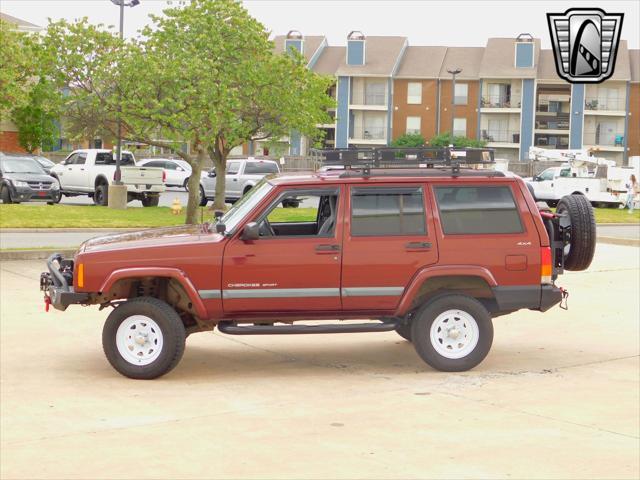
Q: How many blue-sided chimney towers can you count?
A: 3